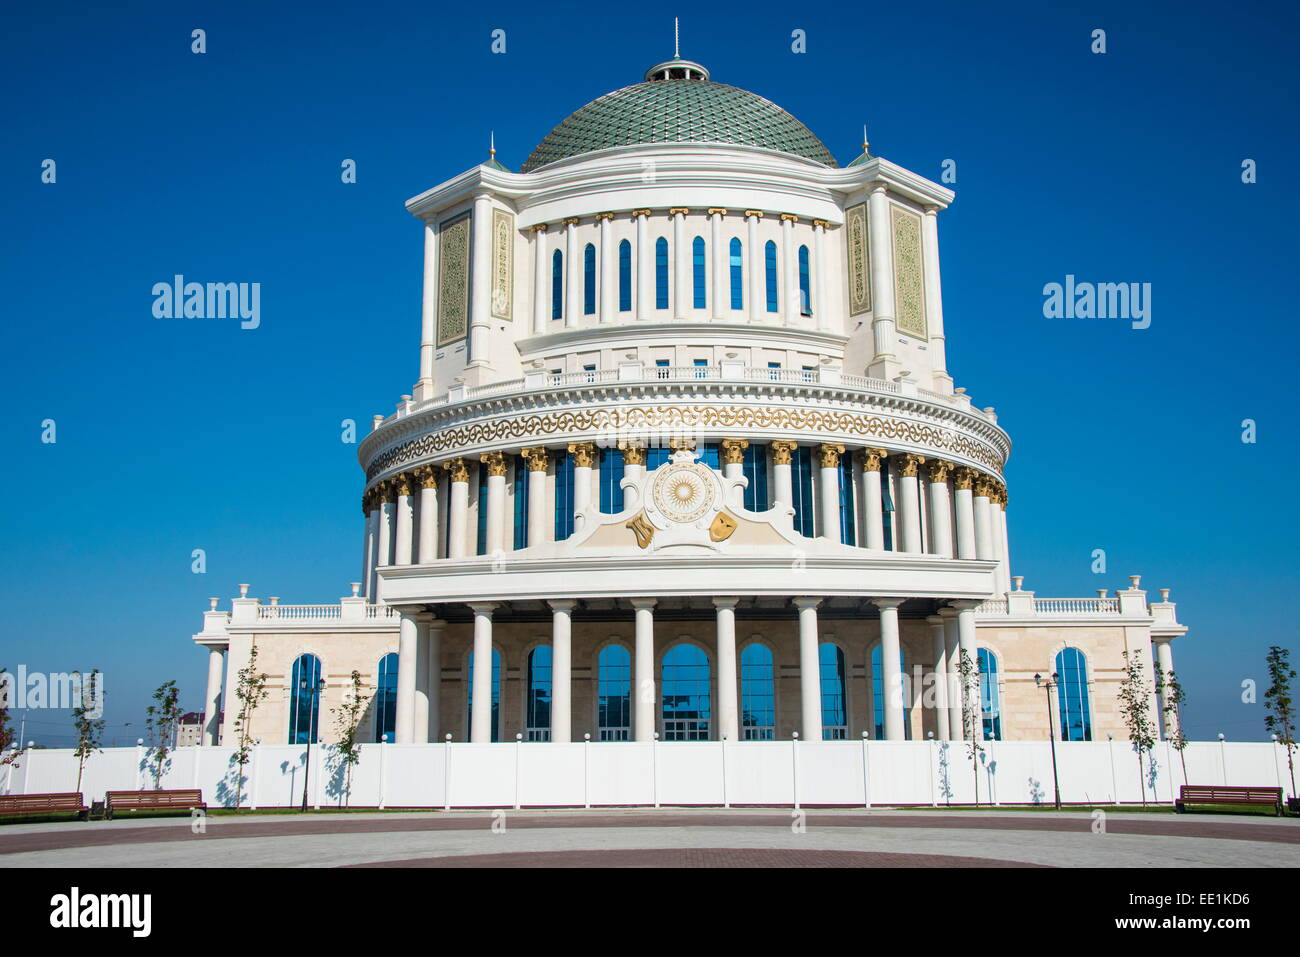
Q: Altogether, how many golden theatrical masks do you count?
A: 1